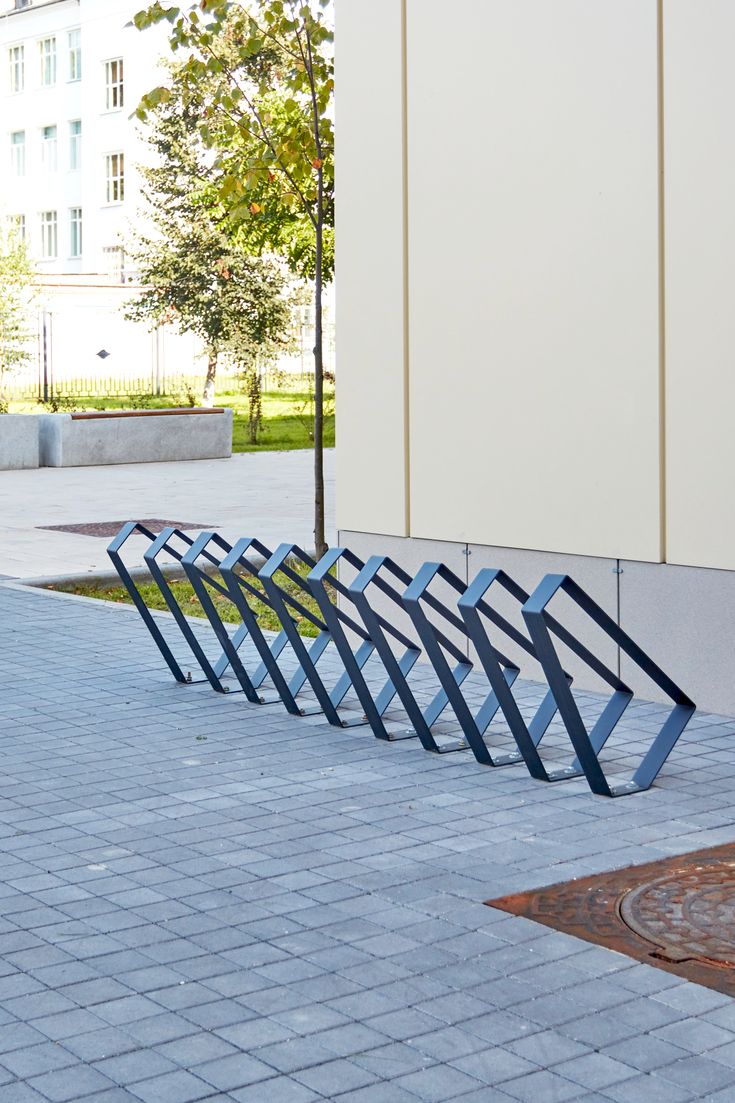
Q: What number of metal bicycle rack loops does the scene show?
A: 10